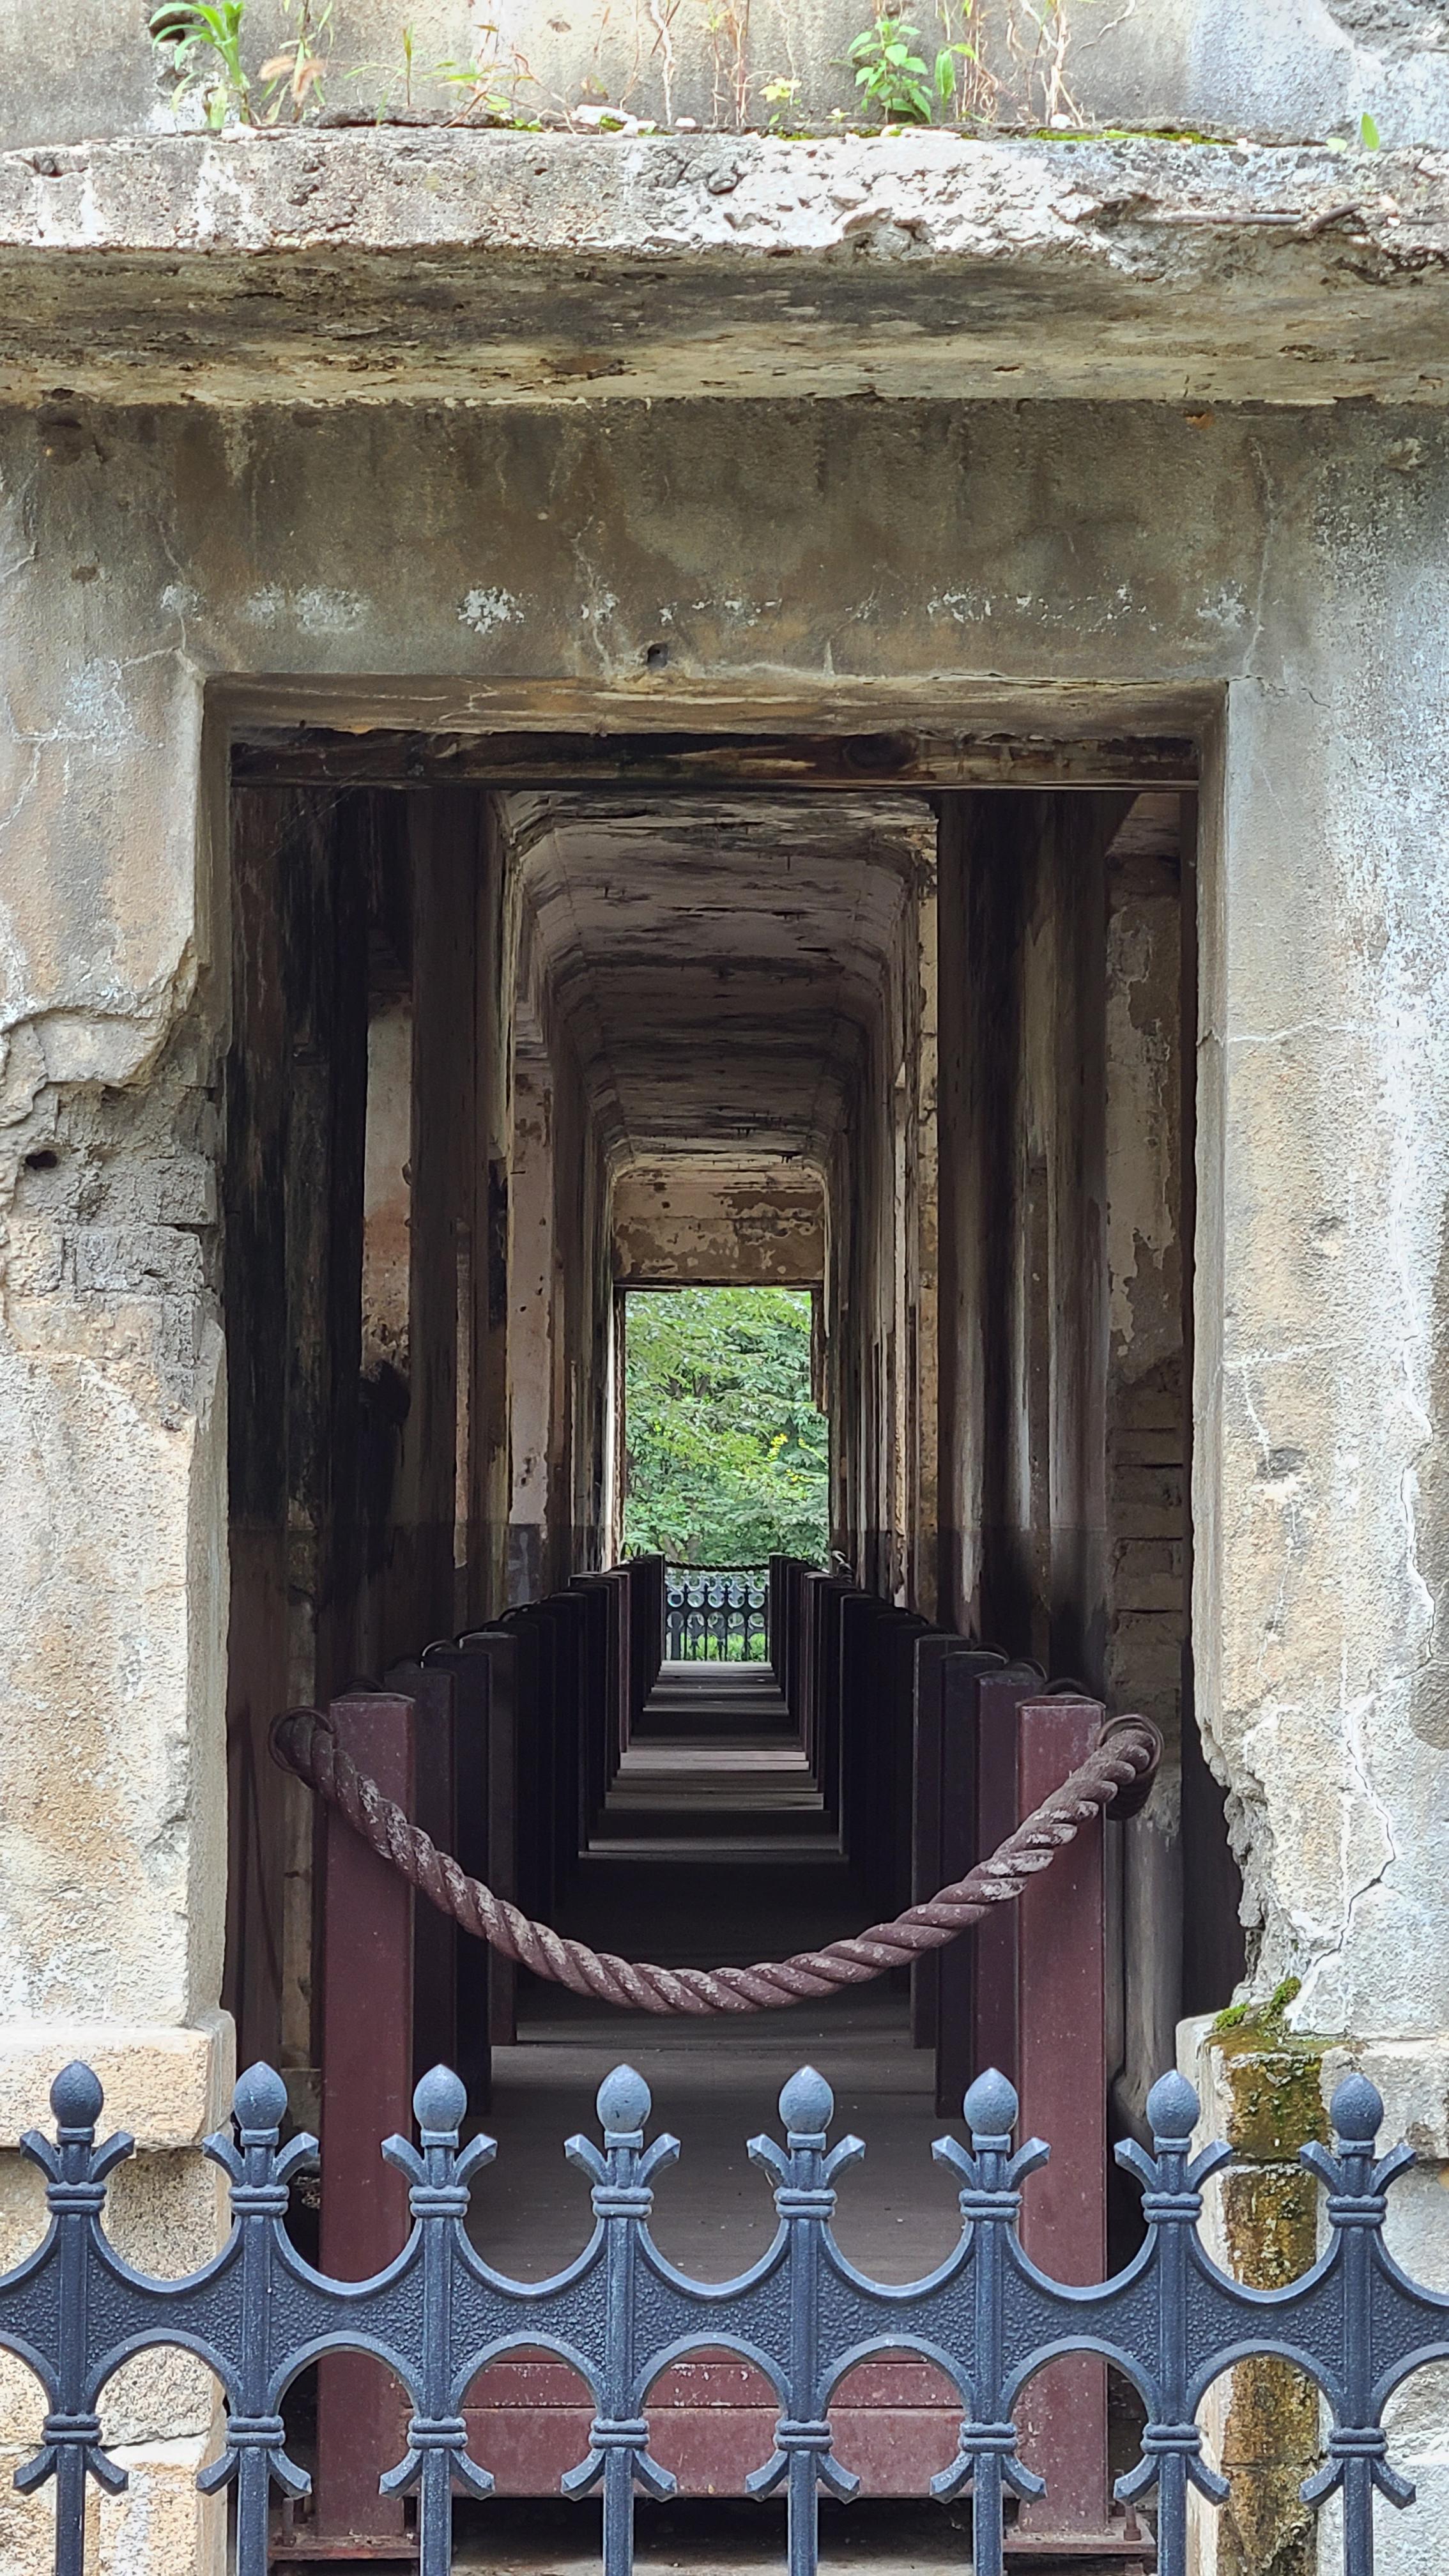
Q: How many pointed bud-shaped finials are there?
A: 8